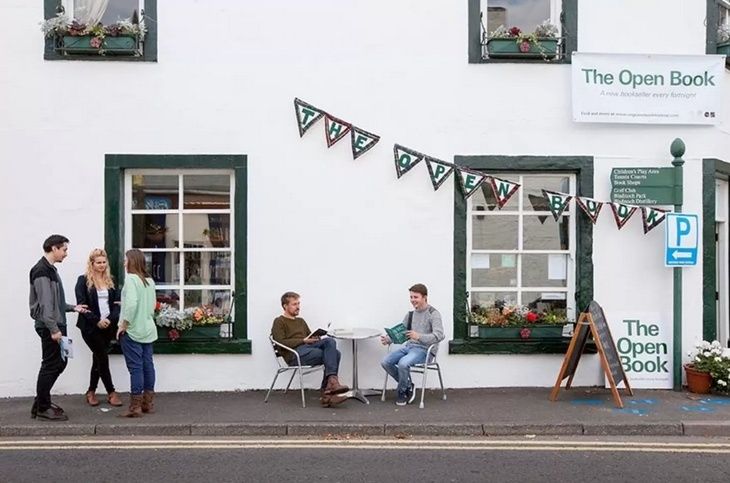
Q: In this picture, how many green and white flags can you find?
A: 11